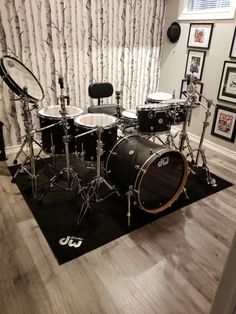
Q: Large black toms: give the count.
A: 2